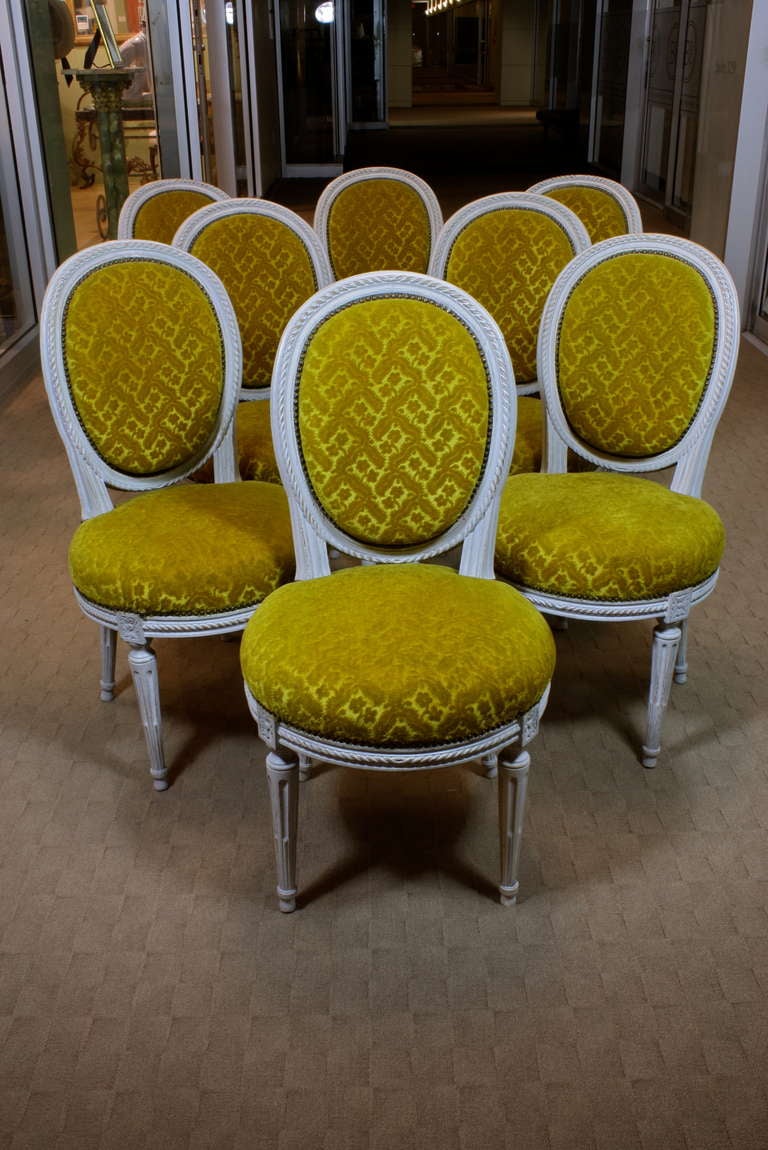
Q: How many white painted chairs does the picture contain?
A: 8